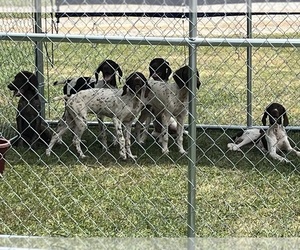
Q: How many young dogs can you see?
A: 6